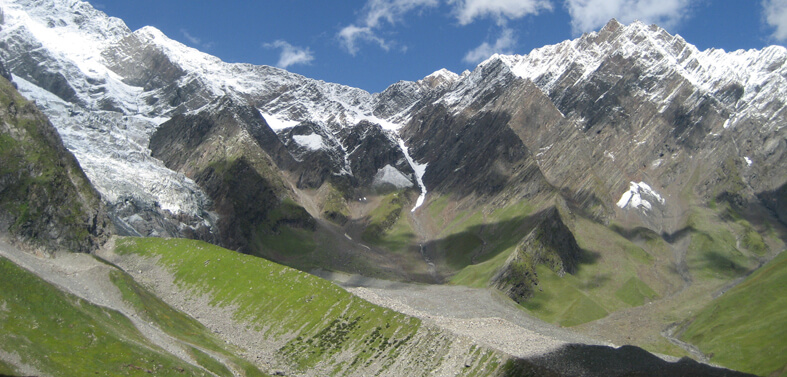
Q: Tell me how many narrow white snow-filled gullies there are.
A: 1